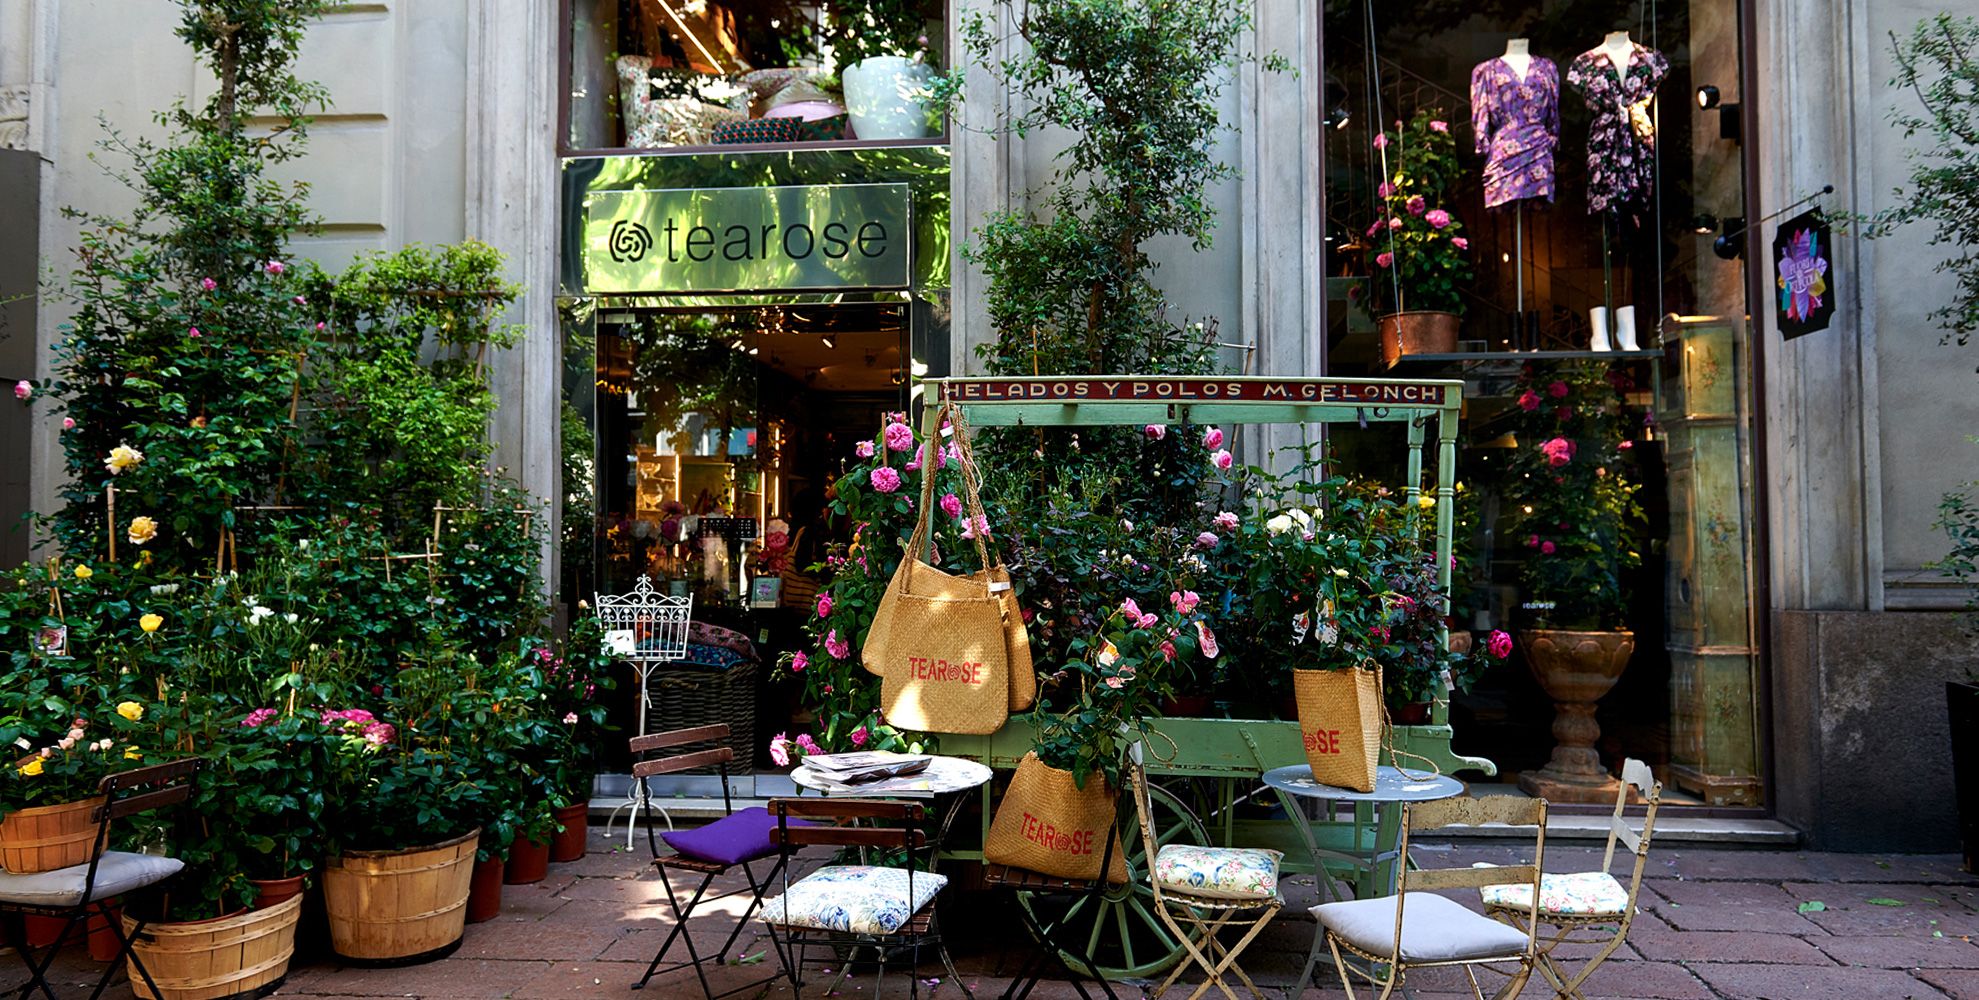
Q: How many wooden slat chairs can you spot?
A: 4